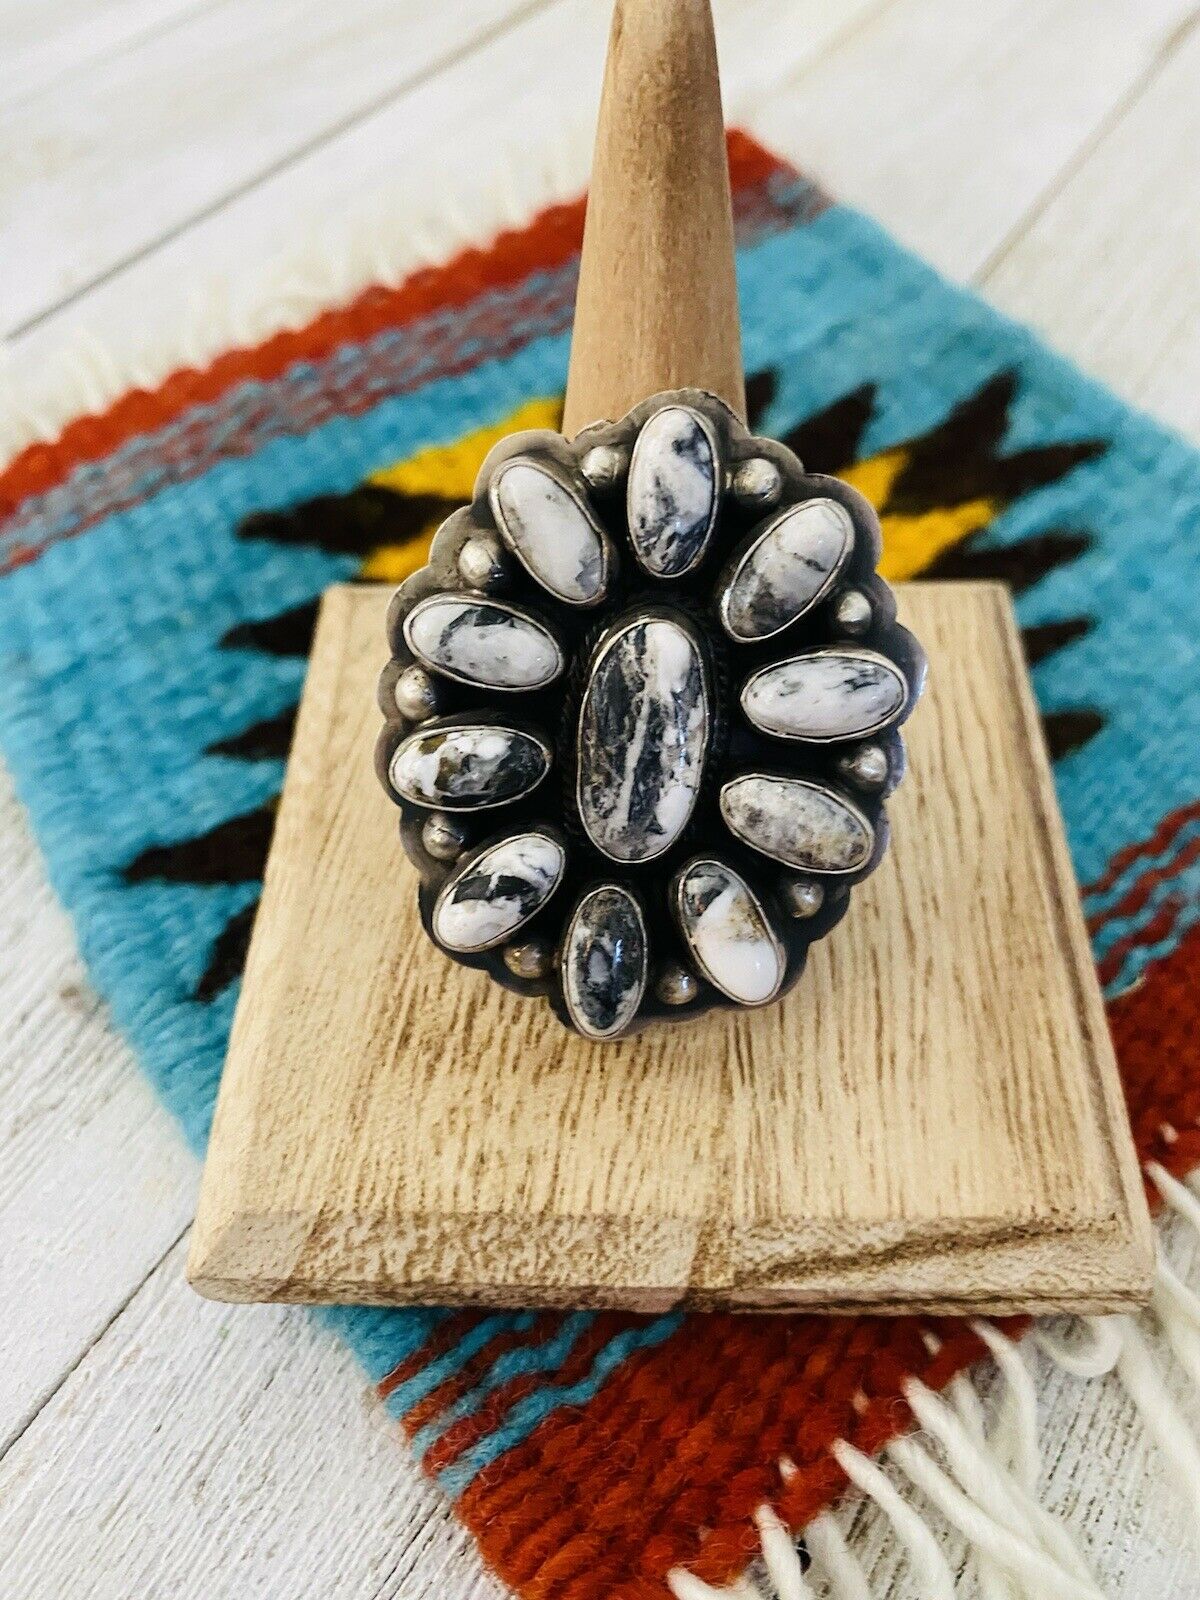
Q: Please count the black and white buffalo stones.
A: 11